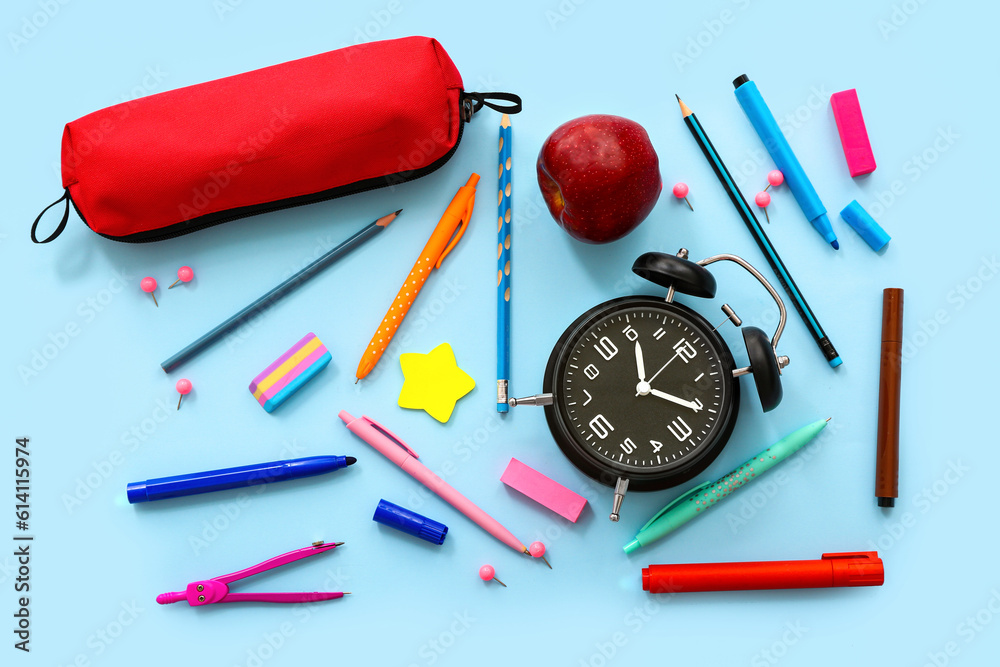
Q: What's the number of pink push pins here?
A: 8